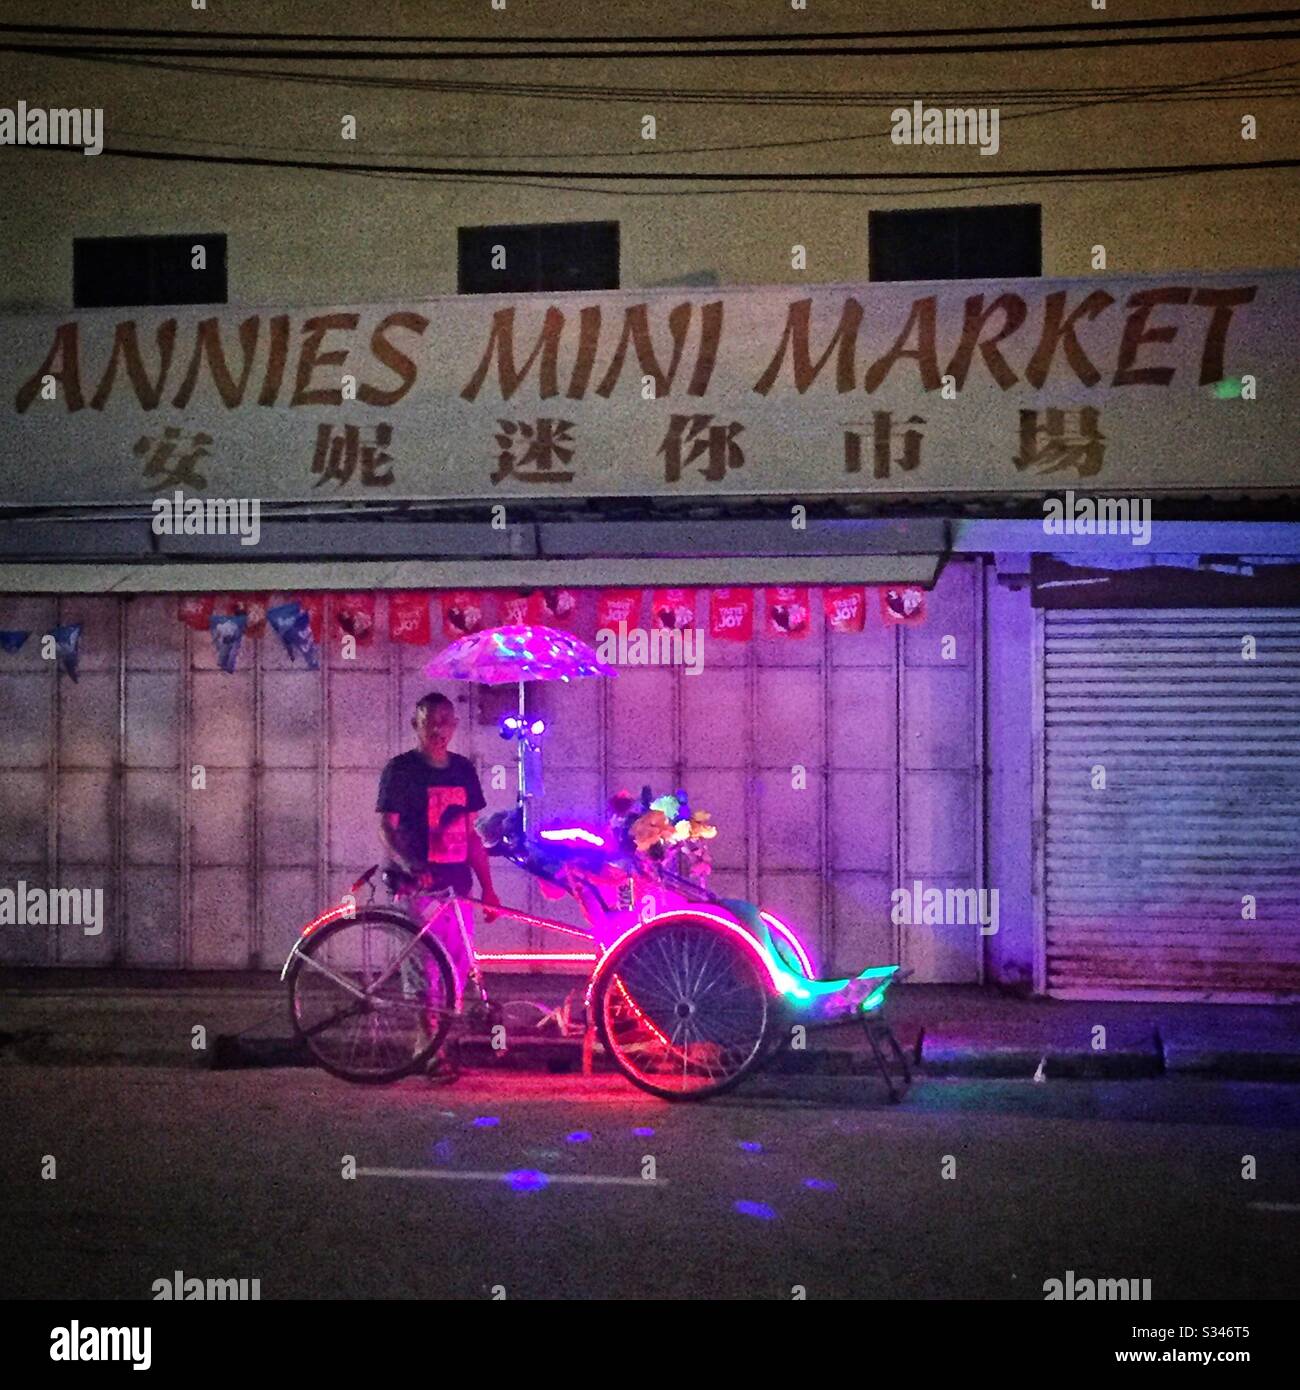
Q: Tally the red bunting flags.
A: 14